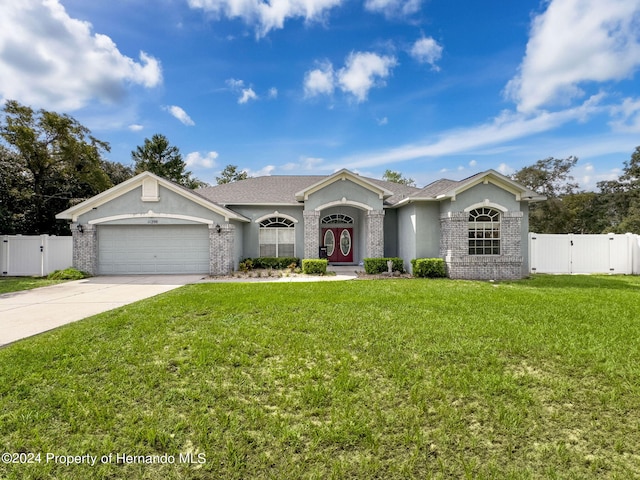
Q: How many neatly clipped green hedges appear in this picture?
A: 4